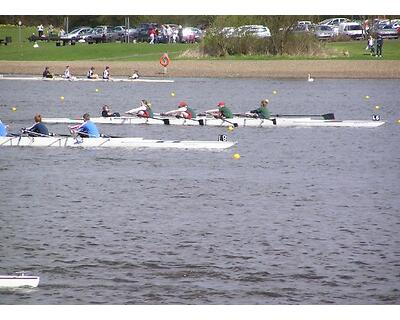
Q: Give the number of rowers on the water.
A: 13